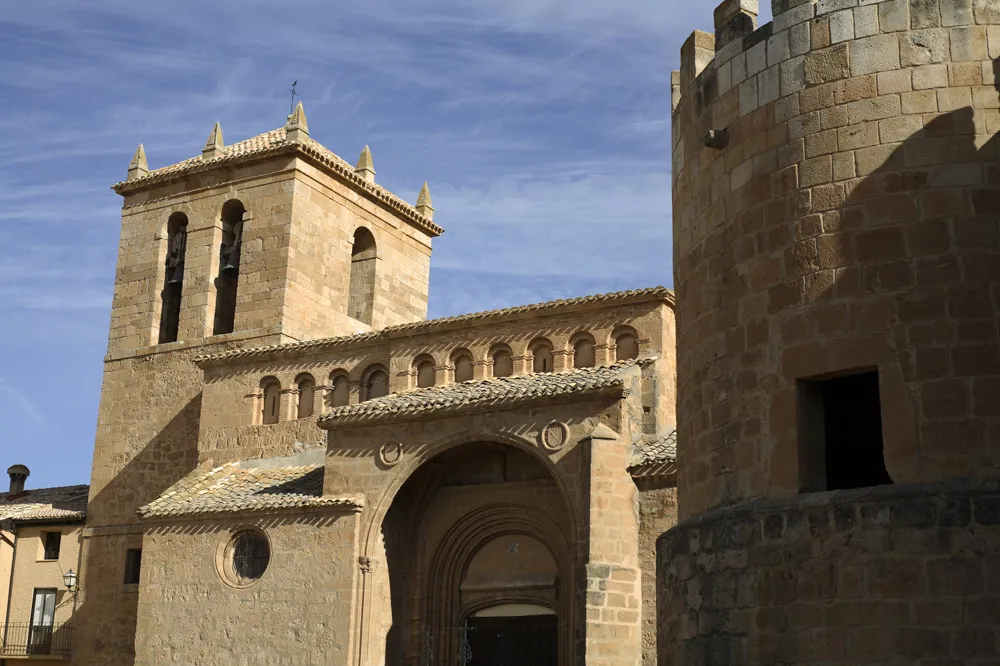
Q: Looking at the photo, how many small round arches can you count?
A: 10